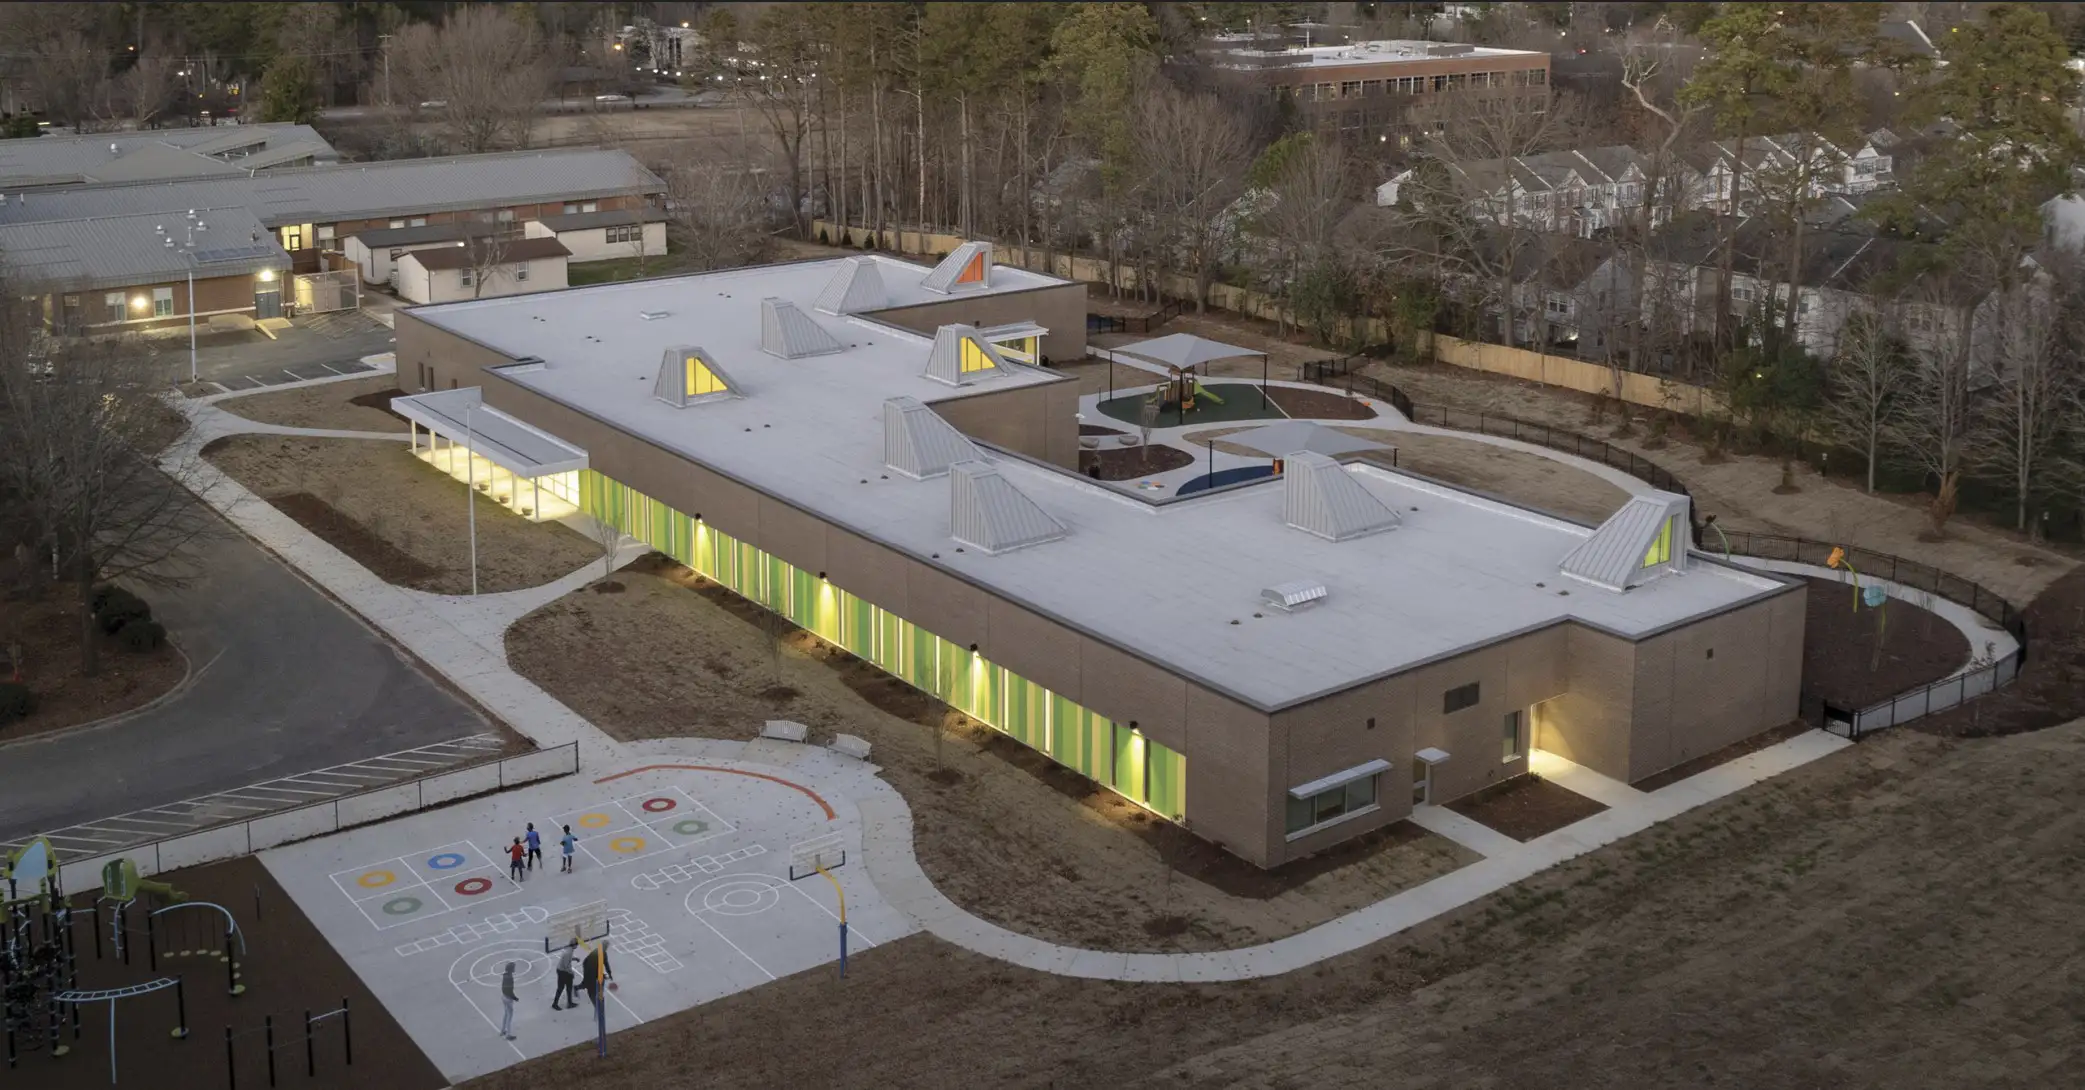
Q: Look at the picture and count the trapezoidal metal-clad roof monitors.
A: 9